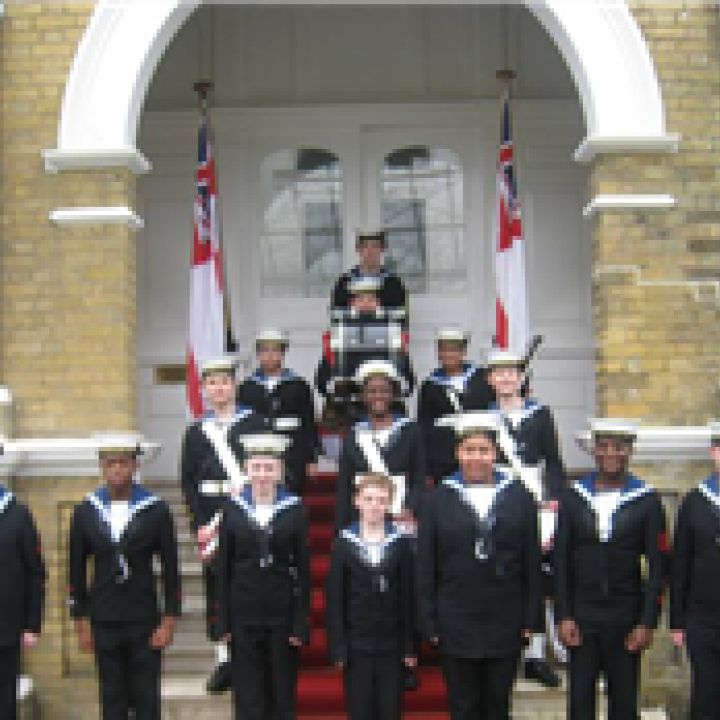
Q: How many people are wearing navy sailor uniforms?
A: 14